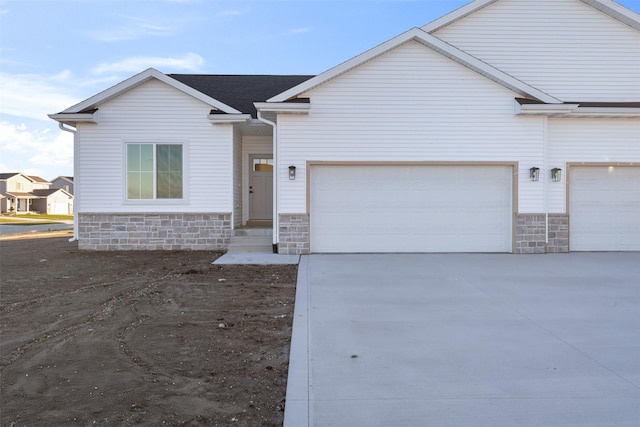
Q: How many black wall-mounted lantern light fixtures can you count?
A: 3